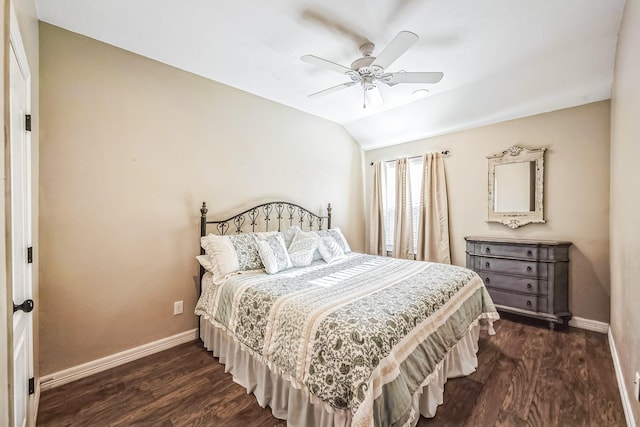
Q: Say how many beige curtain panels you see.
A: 3